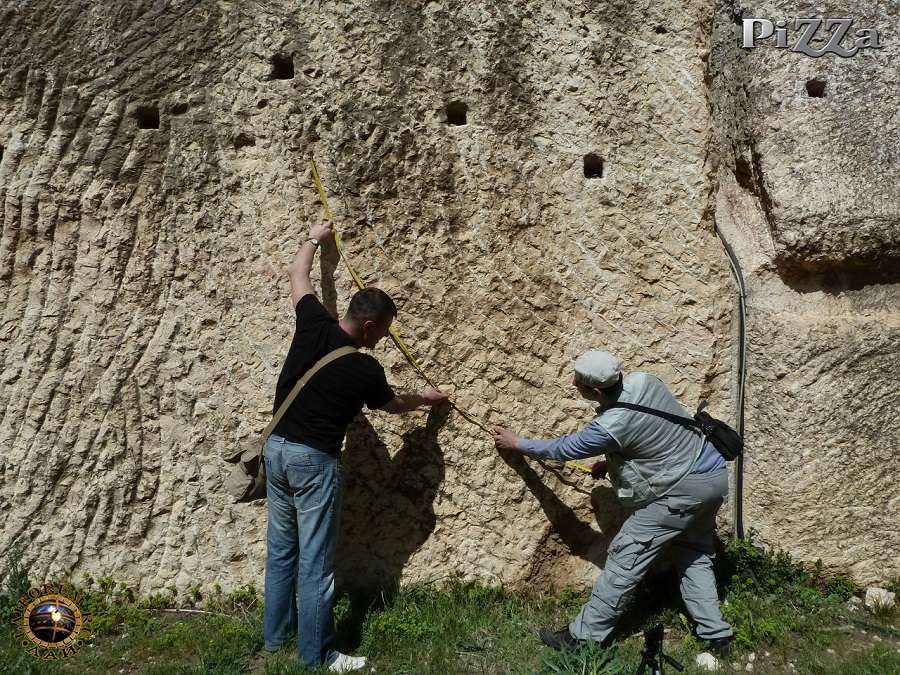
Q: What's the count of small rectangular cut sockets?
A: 5